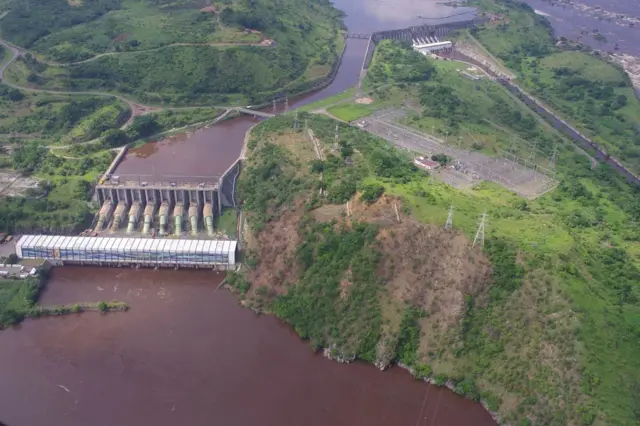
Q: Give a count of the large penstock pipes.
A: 8